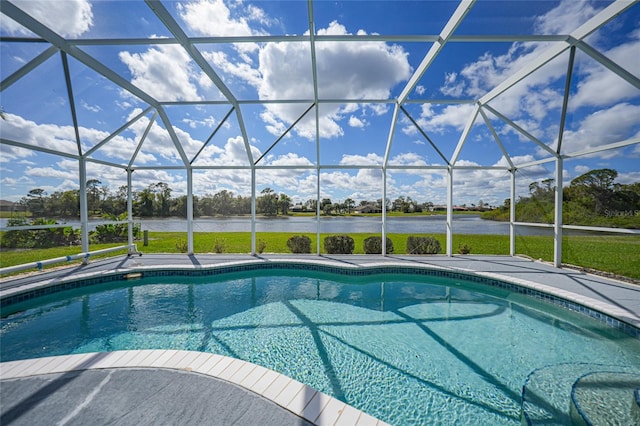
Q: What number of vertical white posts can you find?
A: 9